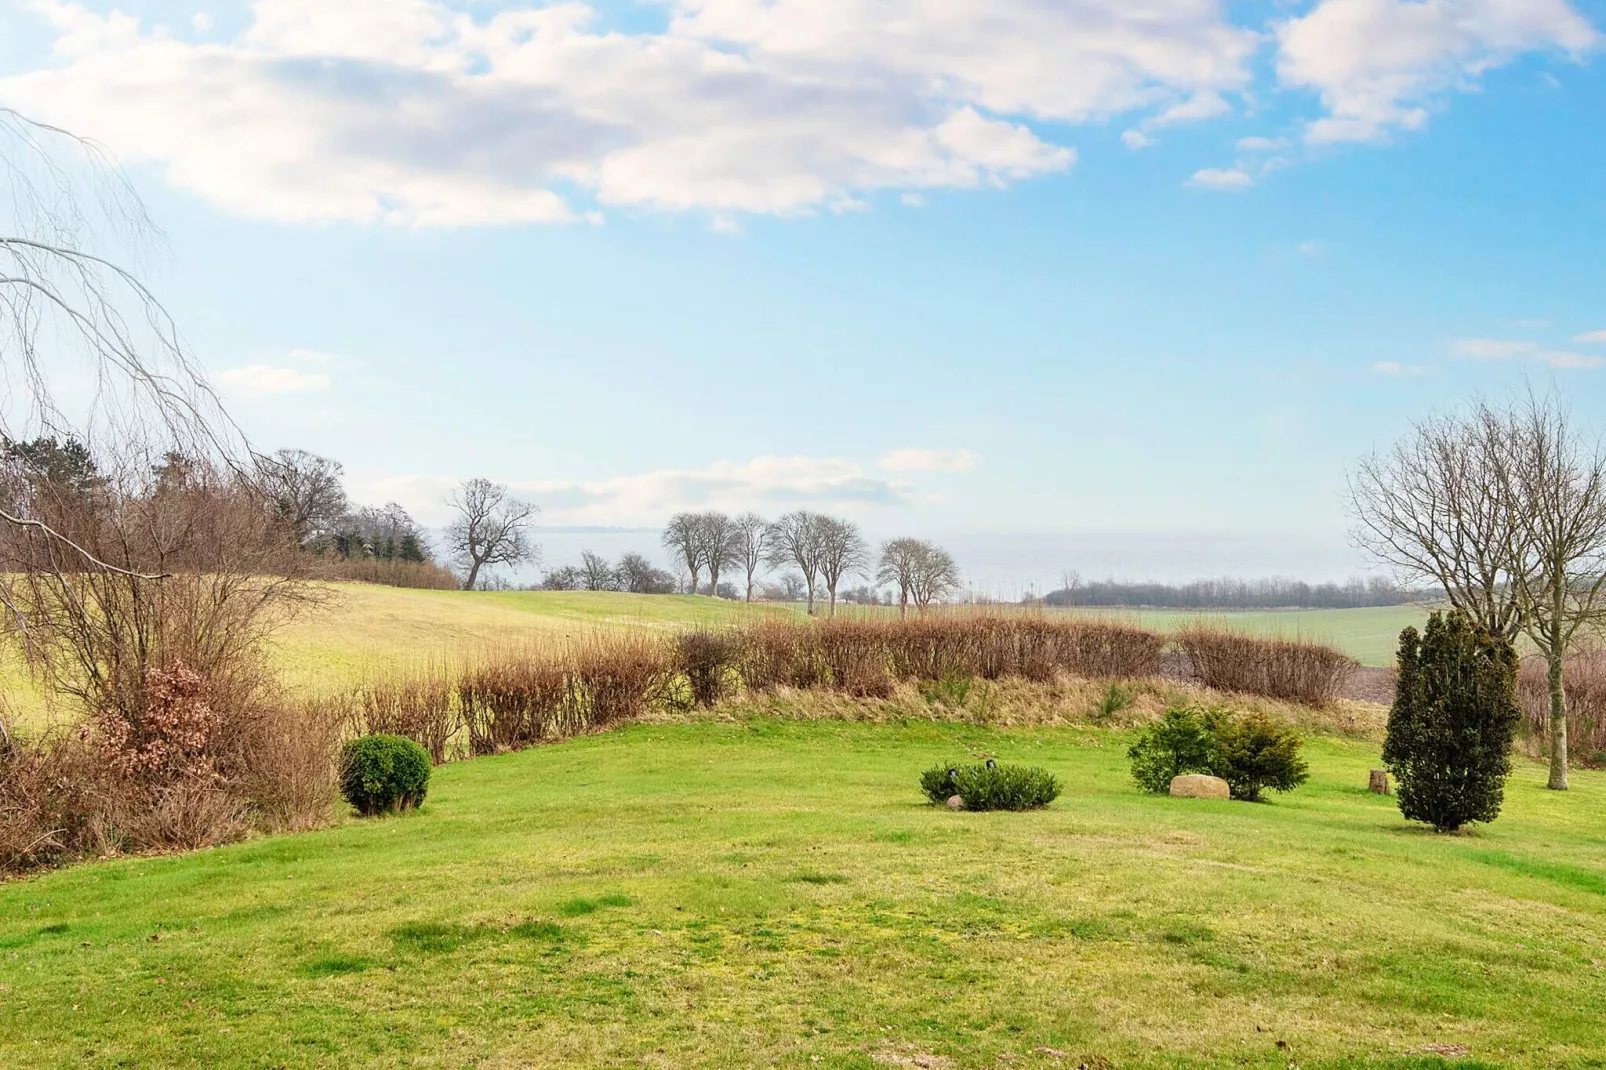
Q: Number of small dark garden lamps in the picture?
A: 2